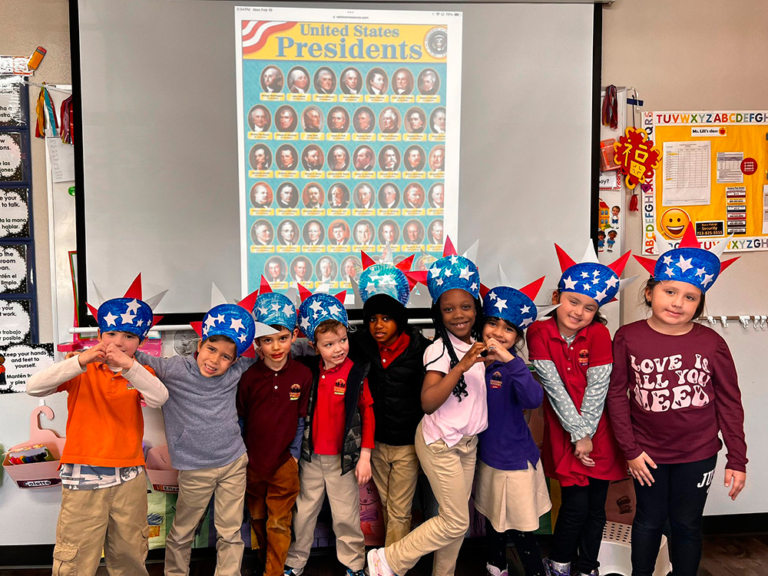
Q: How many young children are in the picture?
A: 9